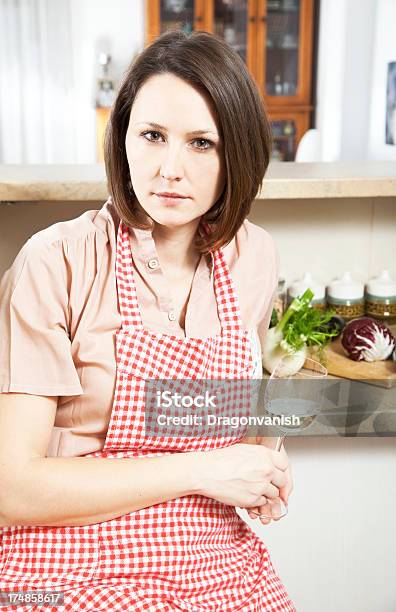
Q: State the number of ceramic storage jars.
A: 3